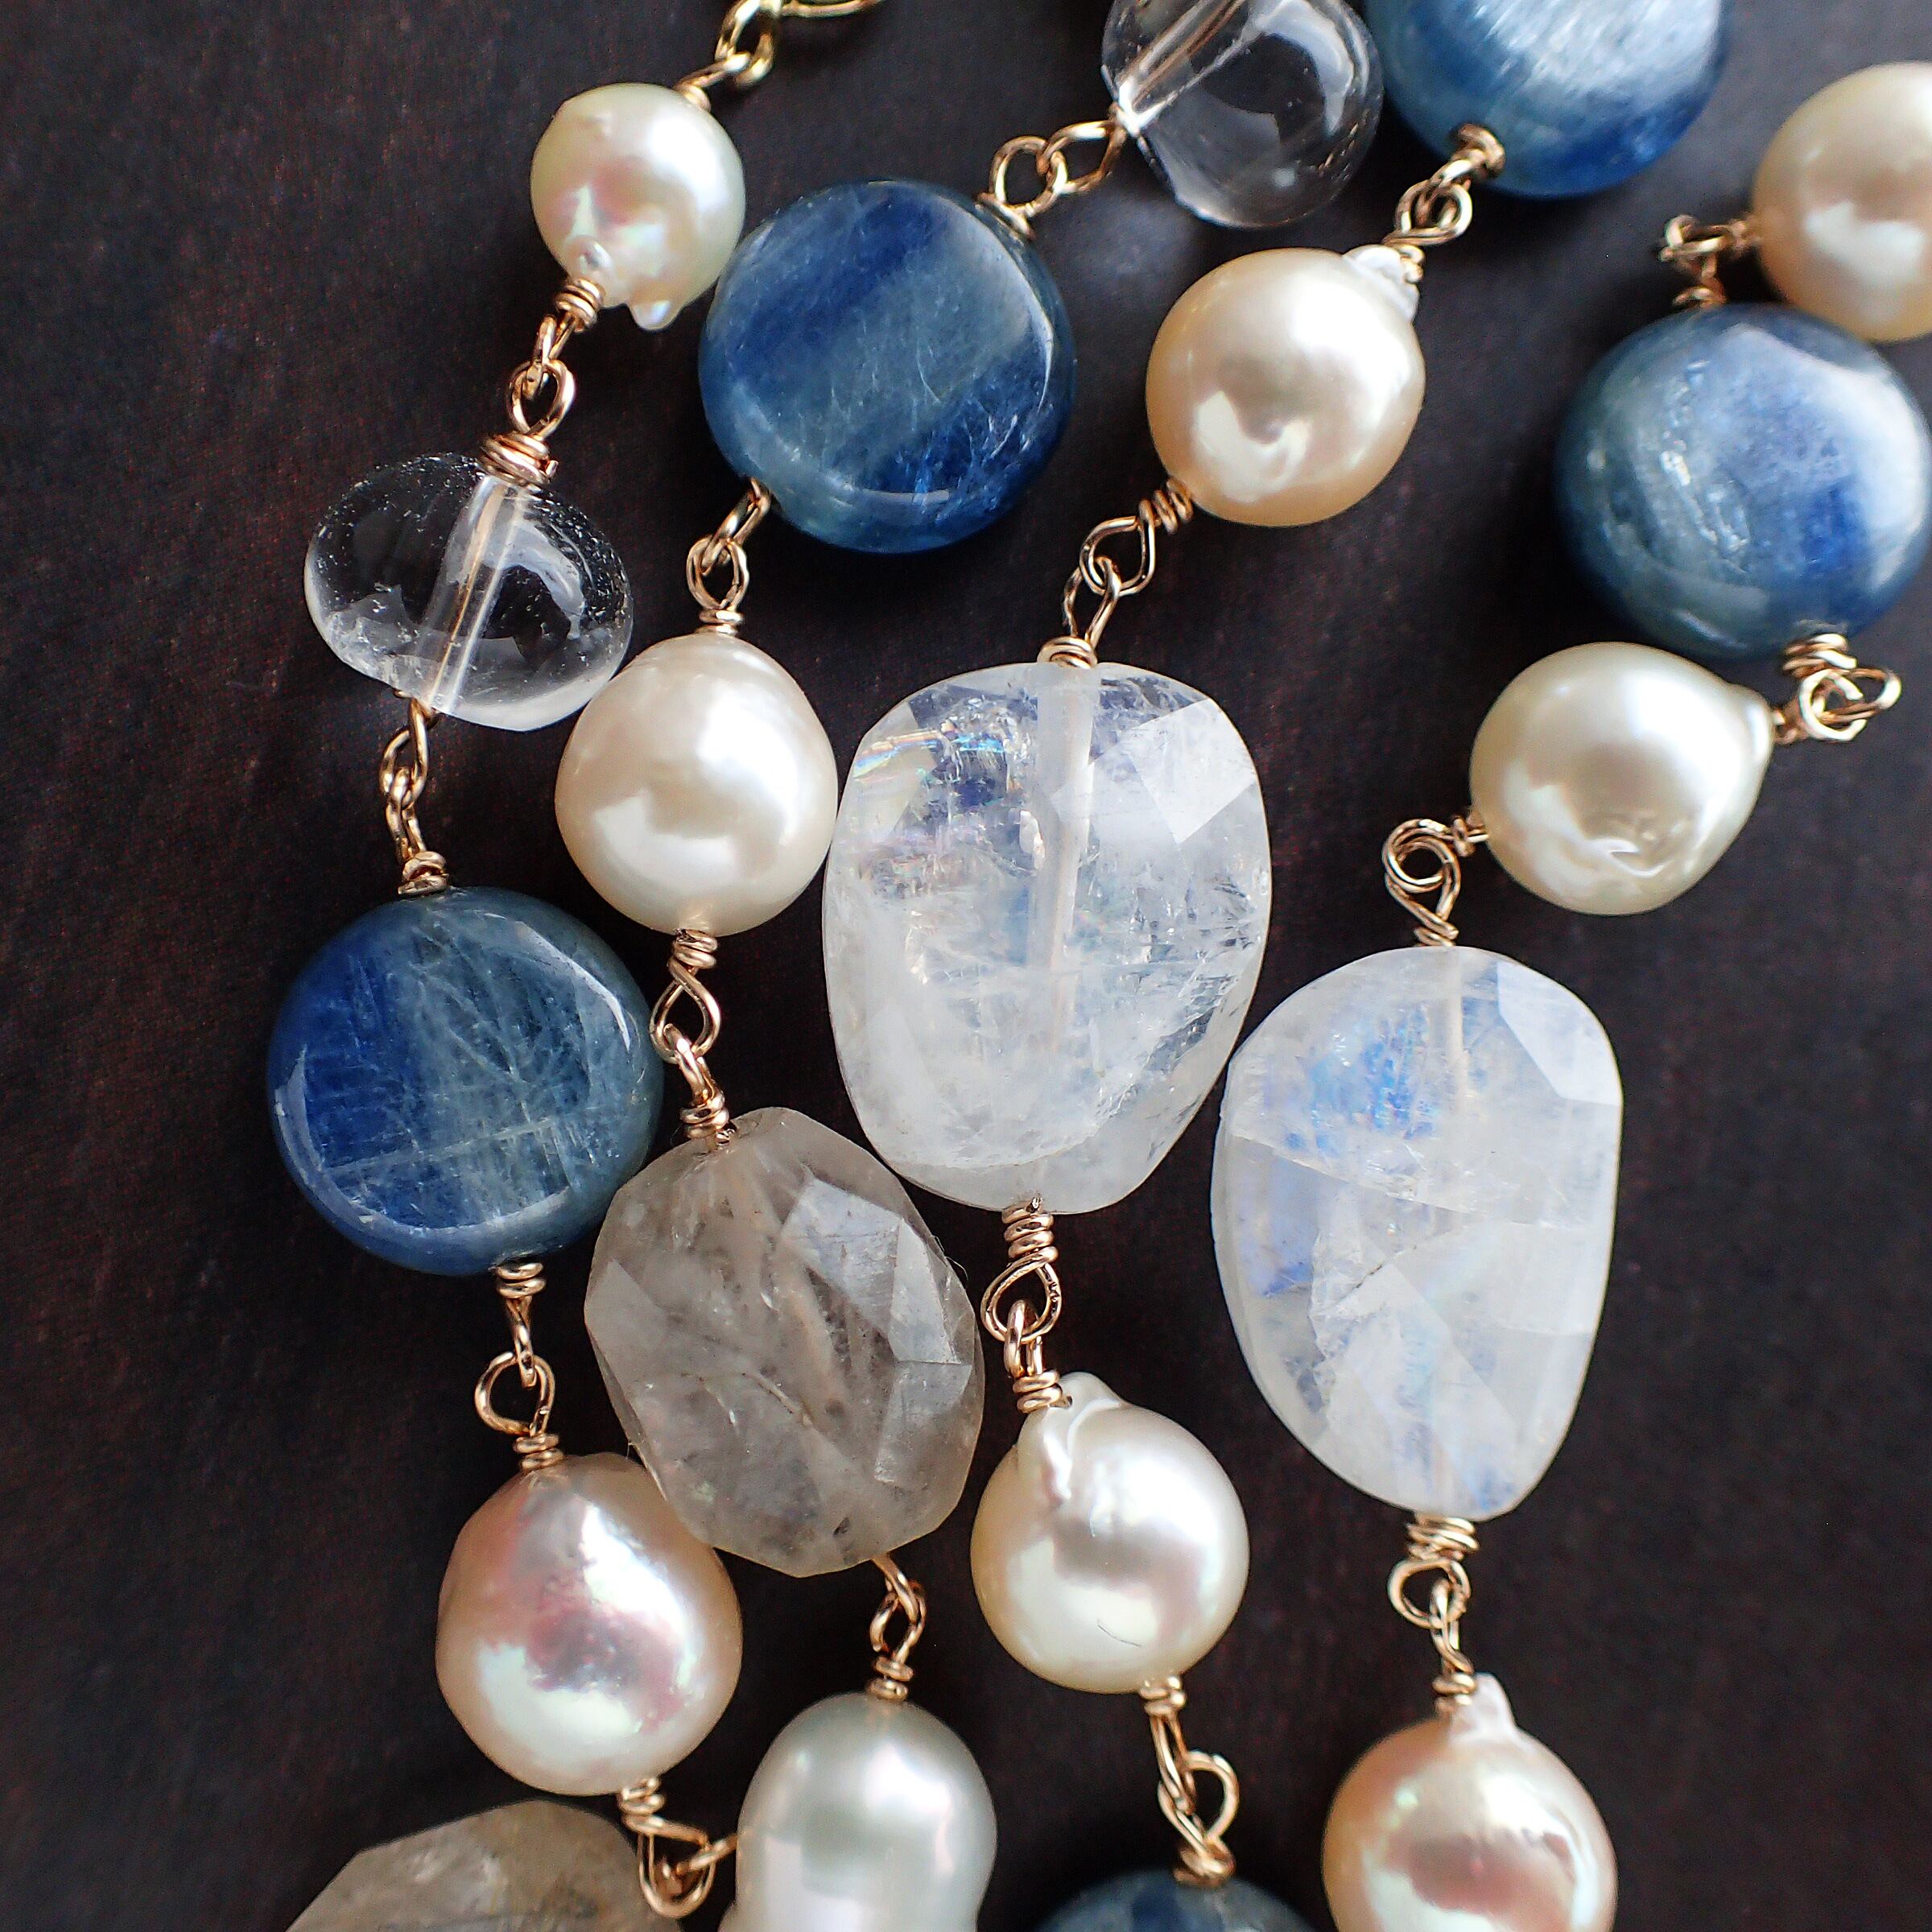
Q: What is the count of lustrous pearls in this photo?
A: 9